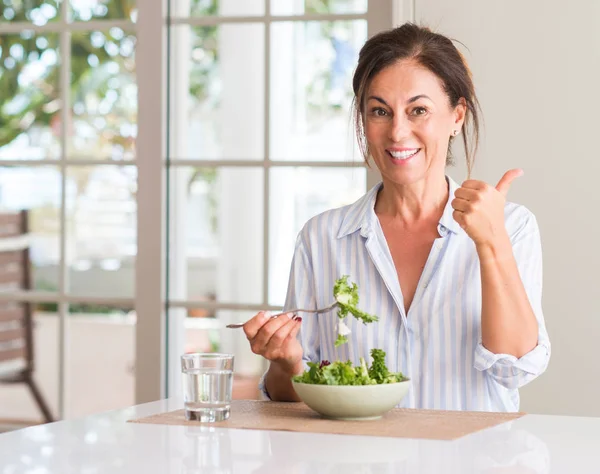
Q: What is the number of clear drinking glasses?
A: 1